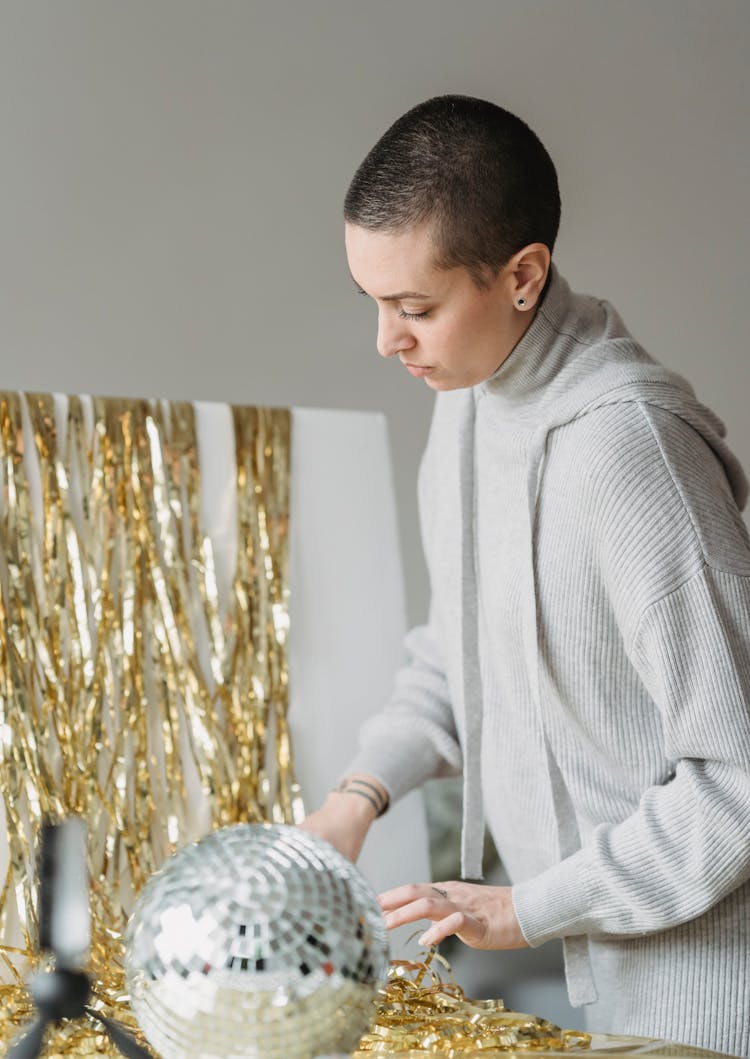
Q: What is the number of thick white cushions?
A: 0